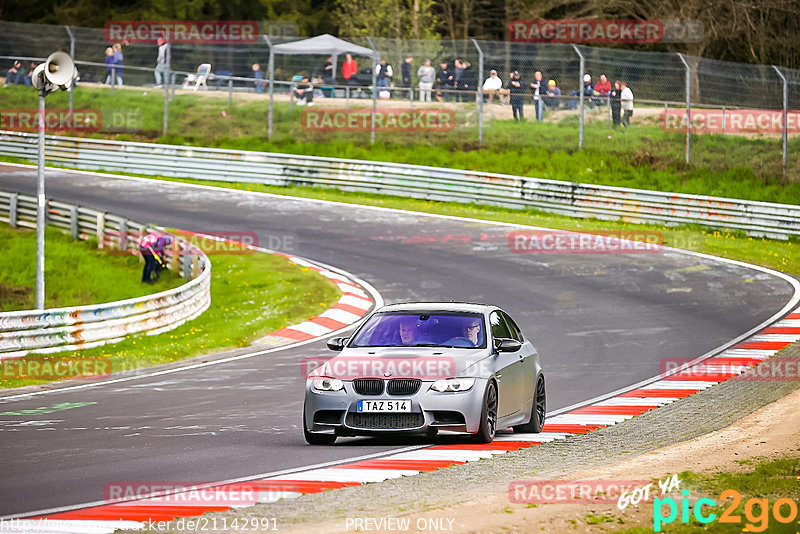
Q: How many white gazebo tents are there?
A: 1